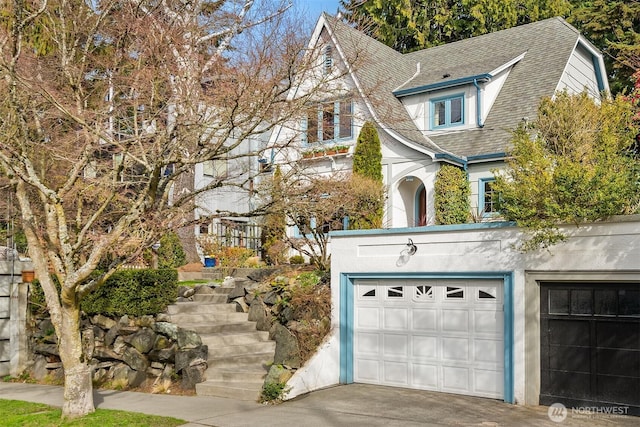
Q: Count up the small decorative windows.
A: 5